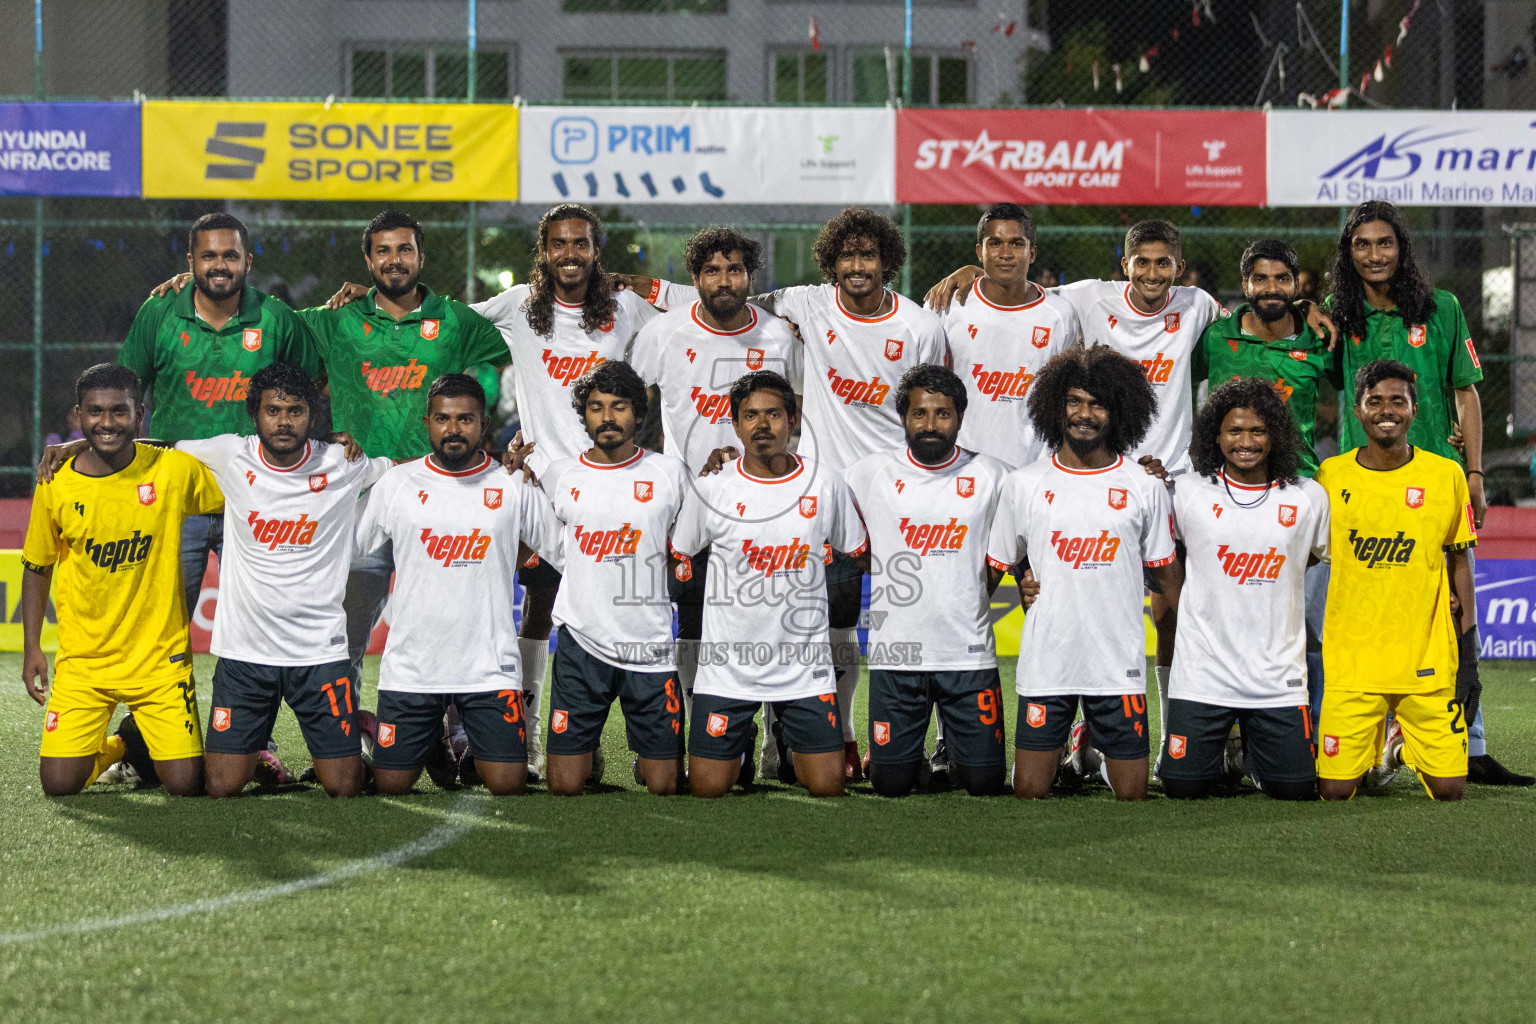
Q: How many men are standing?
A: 9